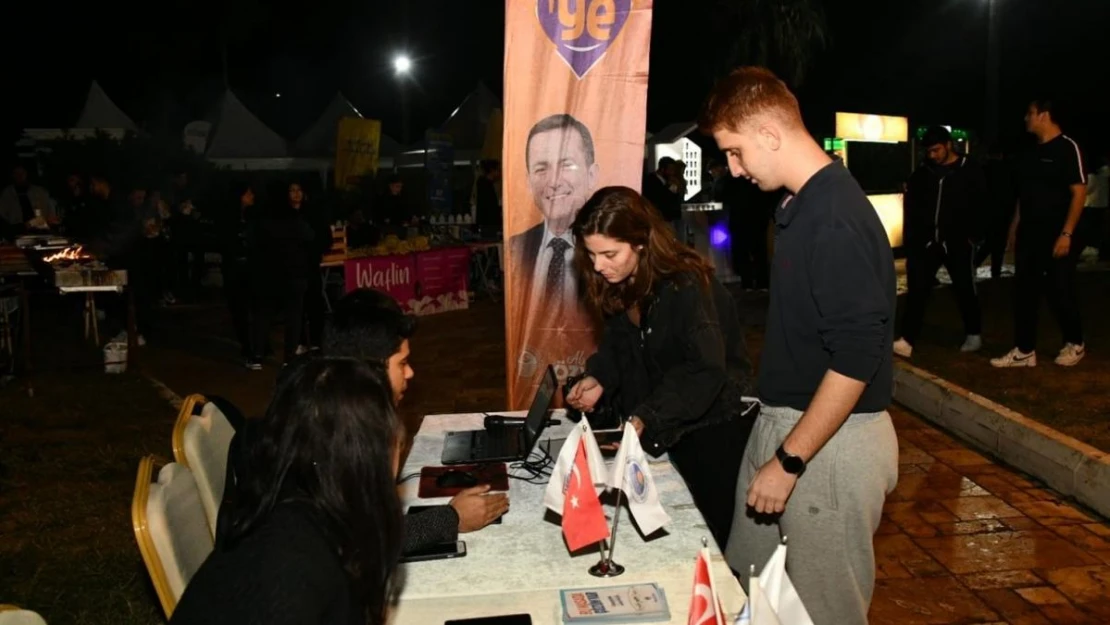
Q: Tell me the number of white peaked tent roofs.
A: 4